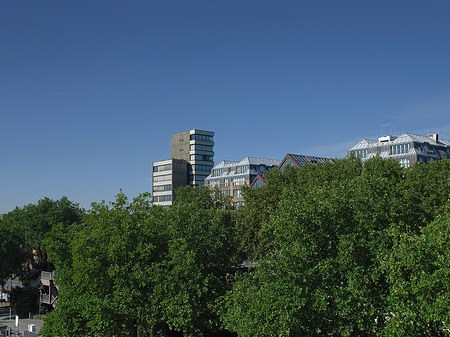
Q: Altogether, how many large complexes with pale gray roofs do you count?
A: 2